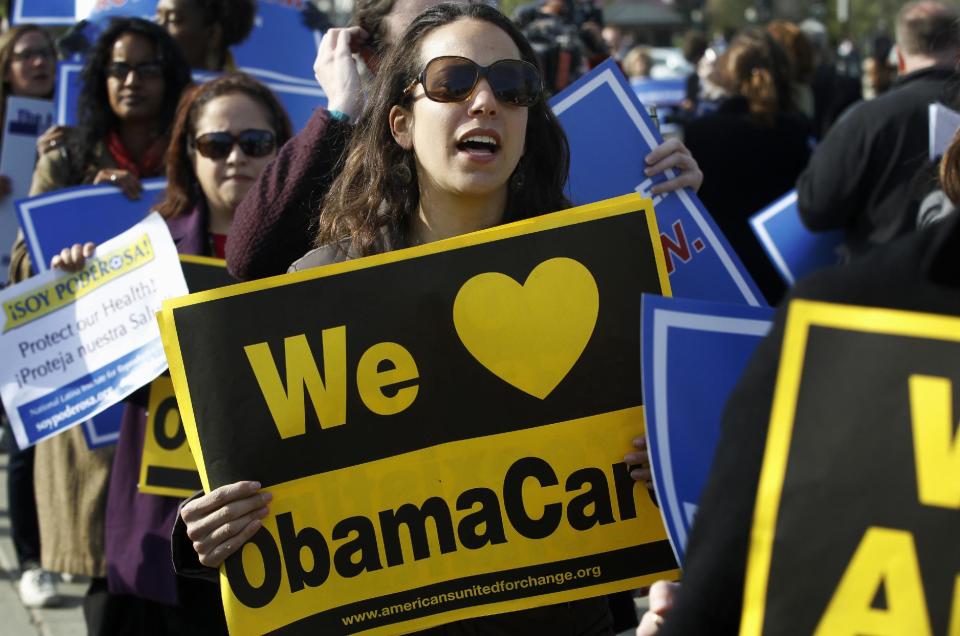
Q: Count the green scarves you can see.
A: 0